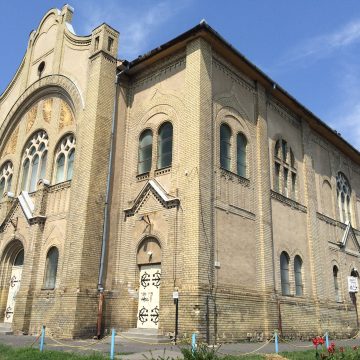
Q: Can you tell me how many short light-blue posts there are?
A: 5